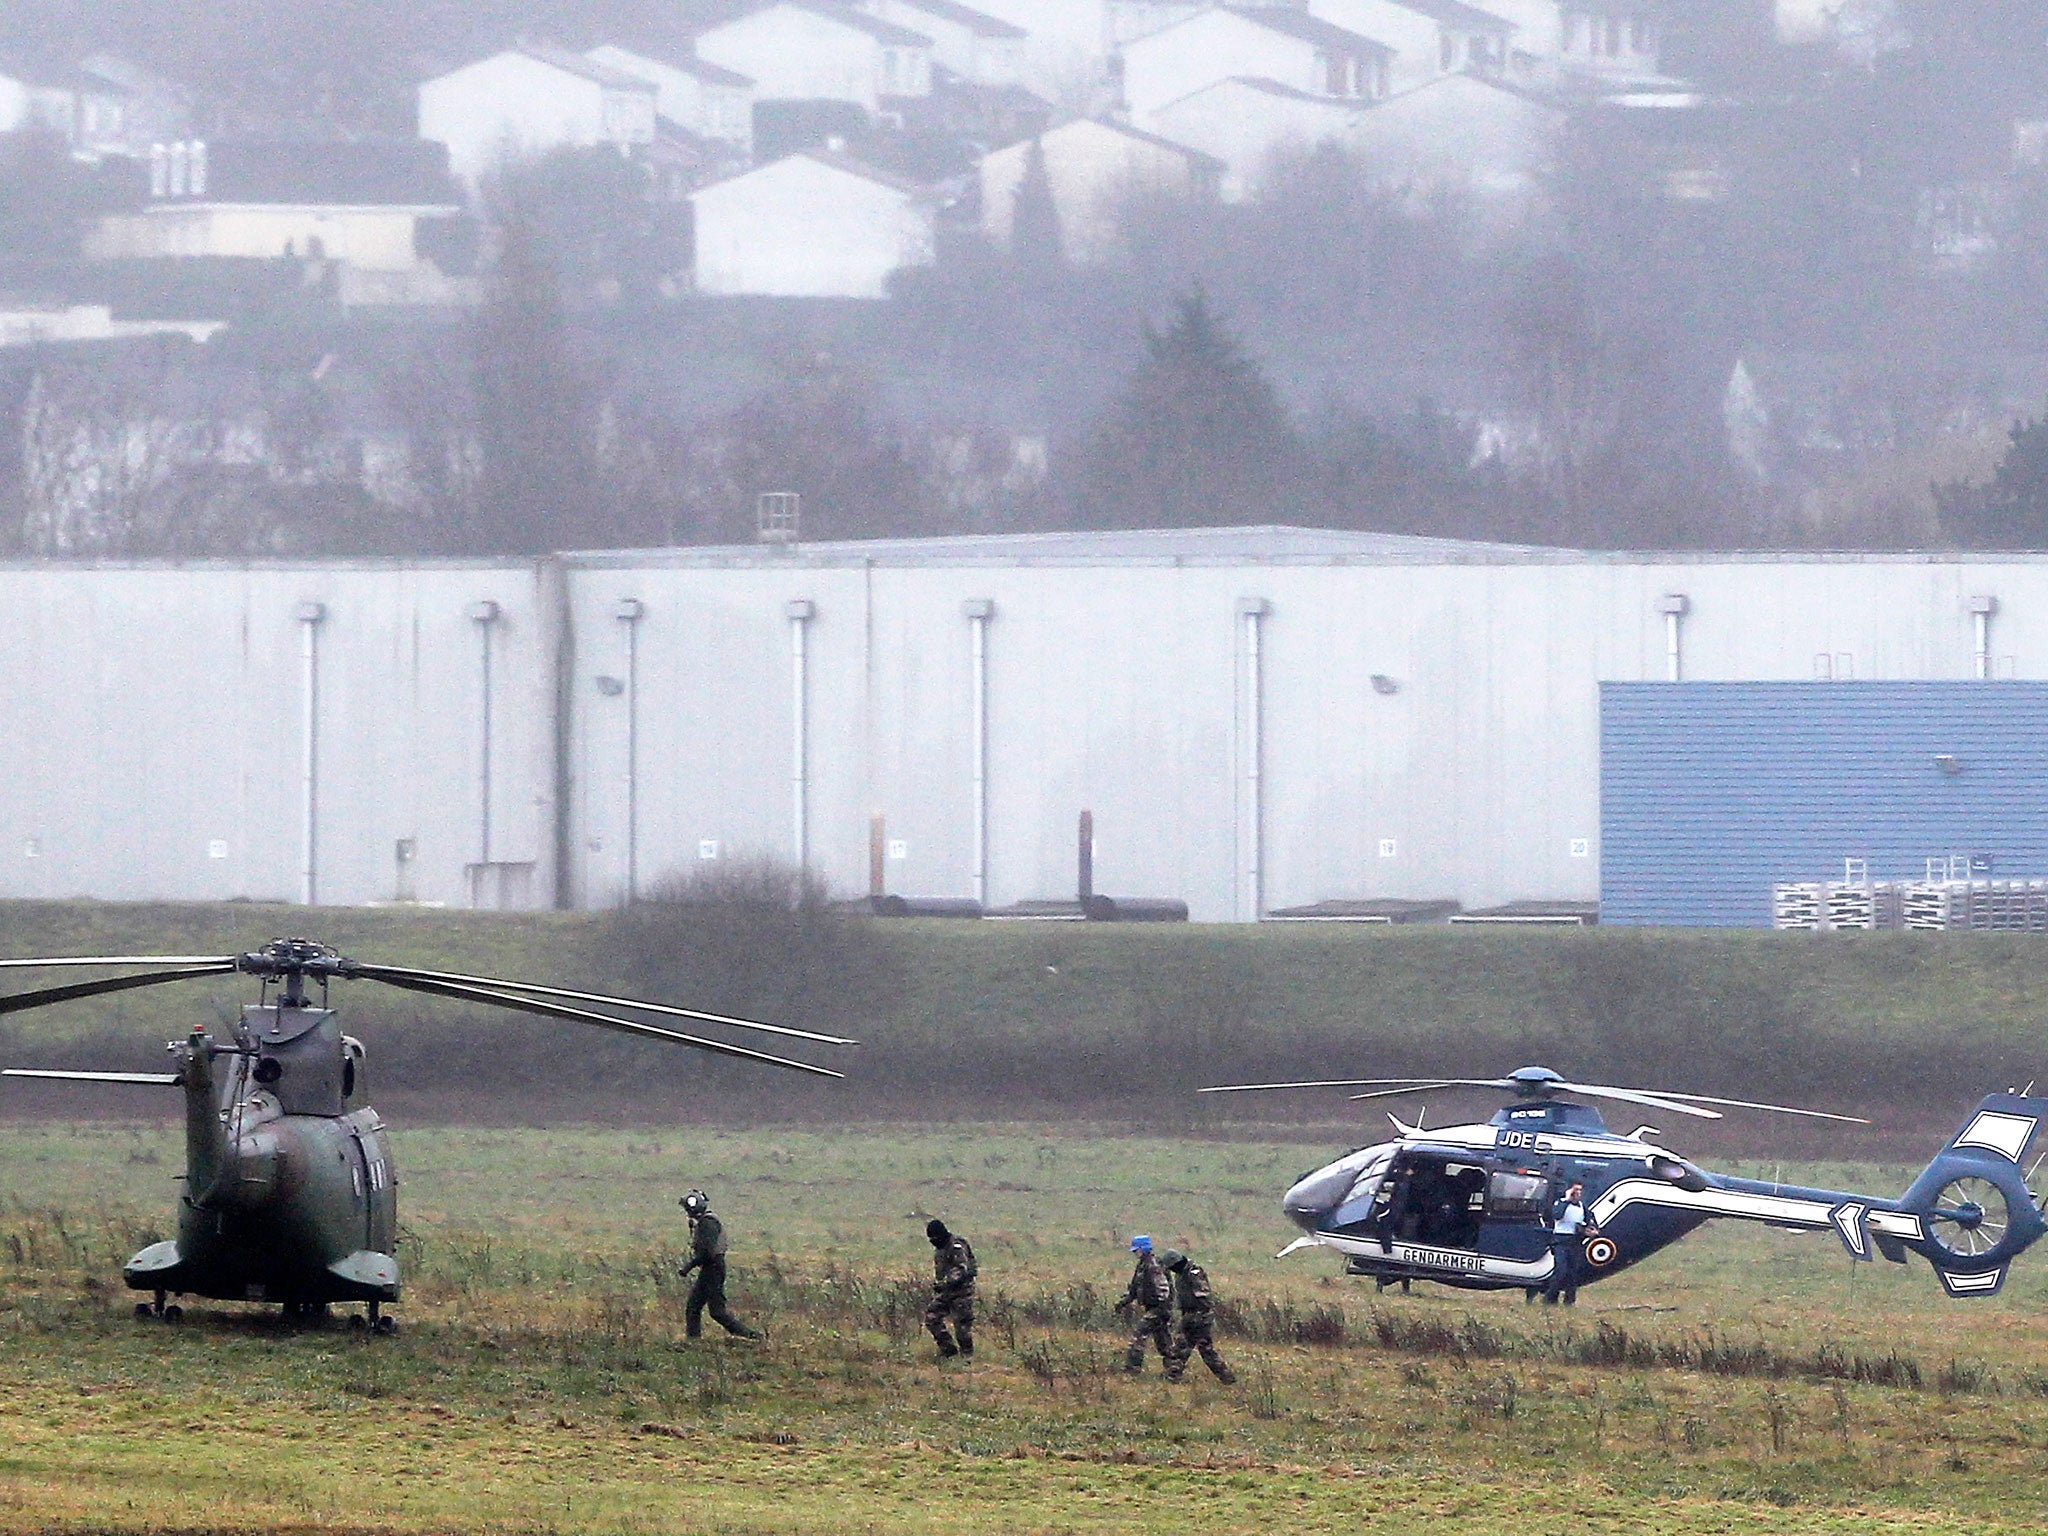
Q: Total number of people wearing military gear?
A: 4